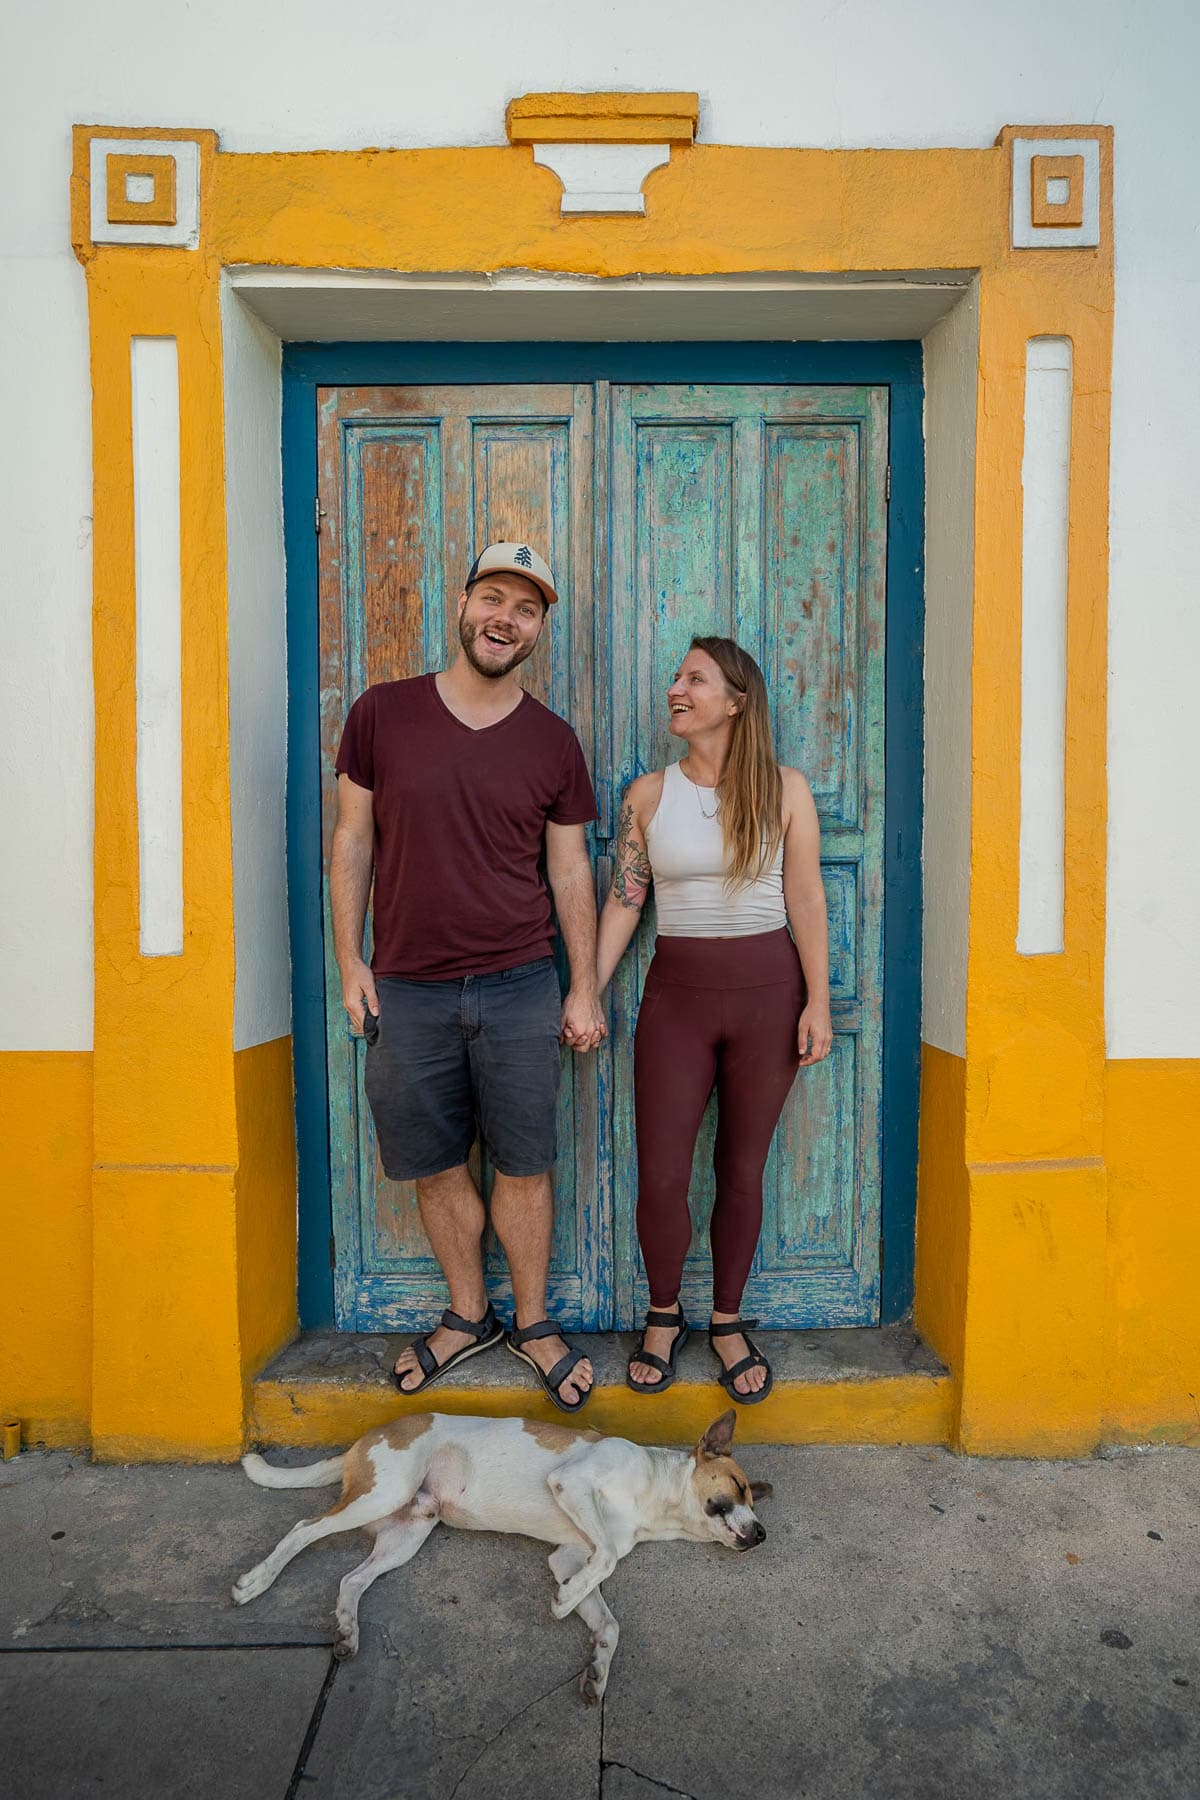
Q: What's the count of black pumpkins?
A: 0